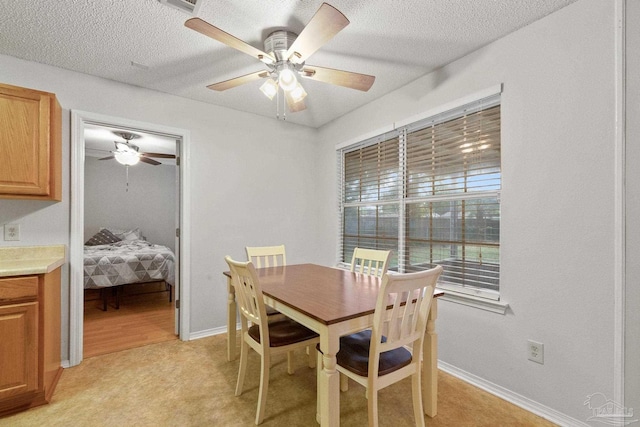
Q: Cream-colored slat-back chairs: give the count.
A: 4